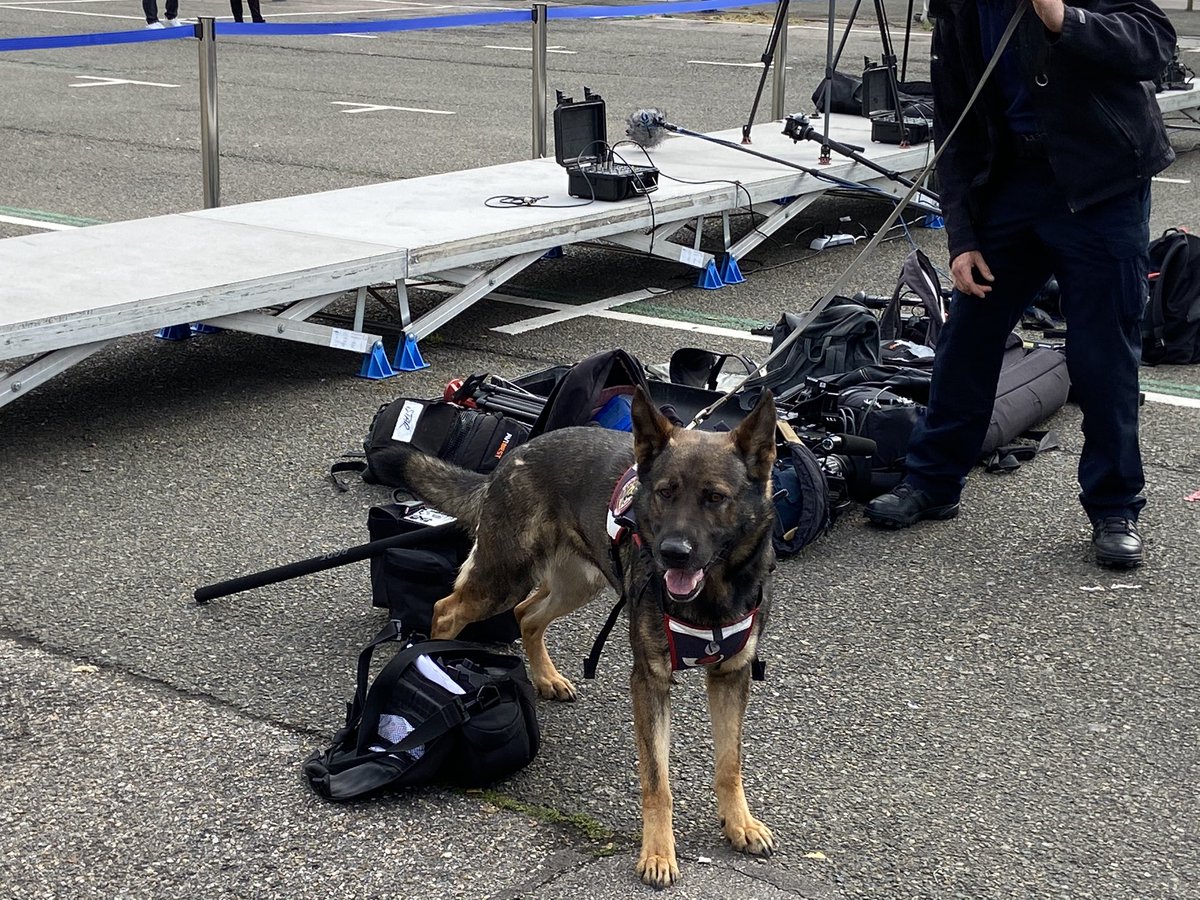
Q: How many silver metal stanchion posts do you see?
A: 3